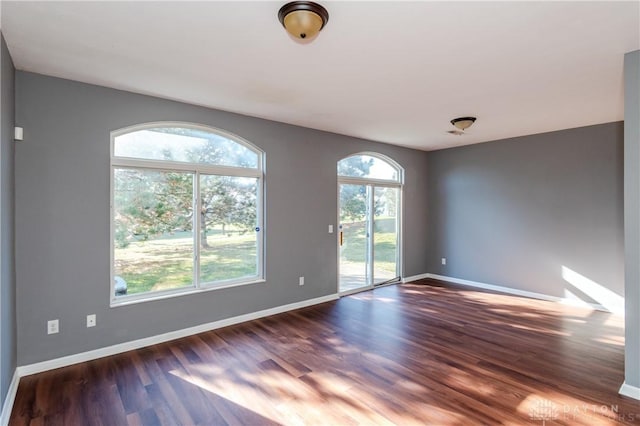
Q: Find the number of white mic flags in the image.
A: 0